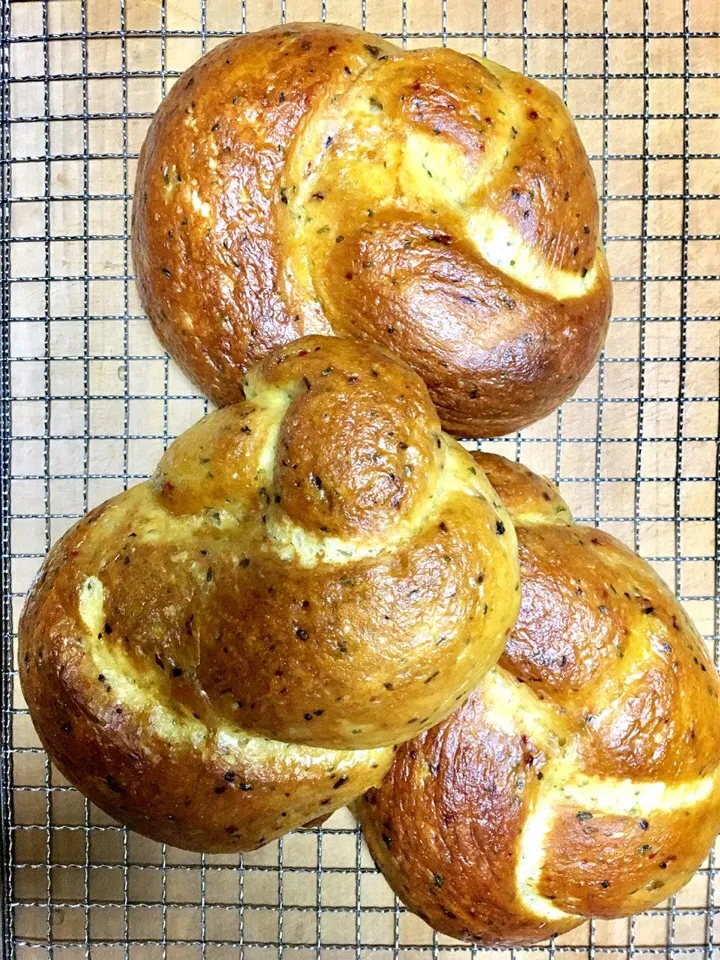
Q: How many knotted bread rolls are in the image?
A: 3